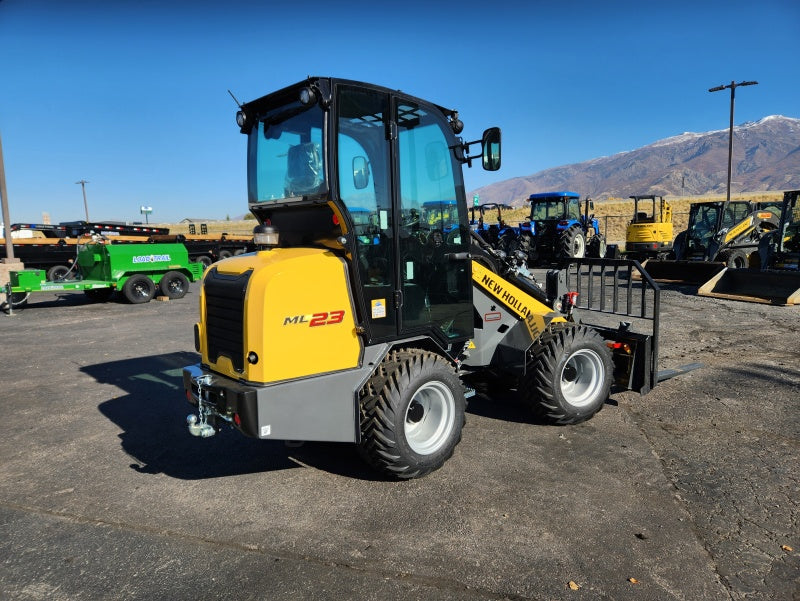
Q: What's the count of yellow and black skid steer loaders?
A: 2